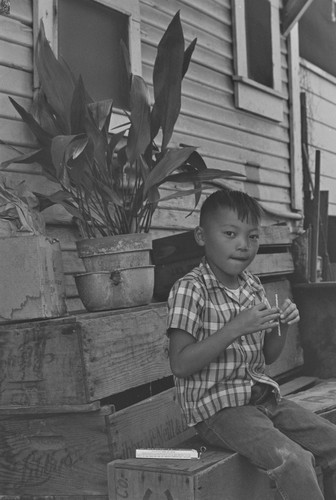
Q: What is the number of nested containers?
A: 2